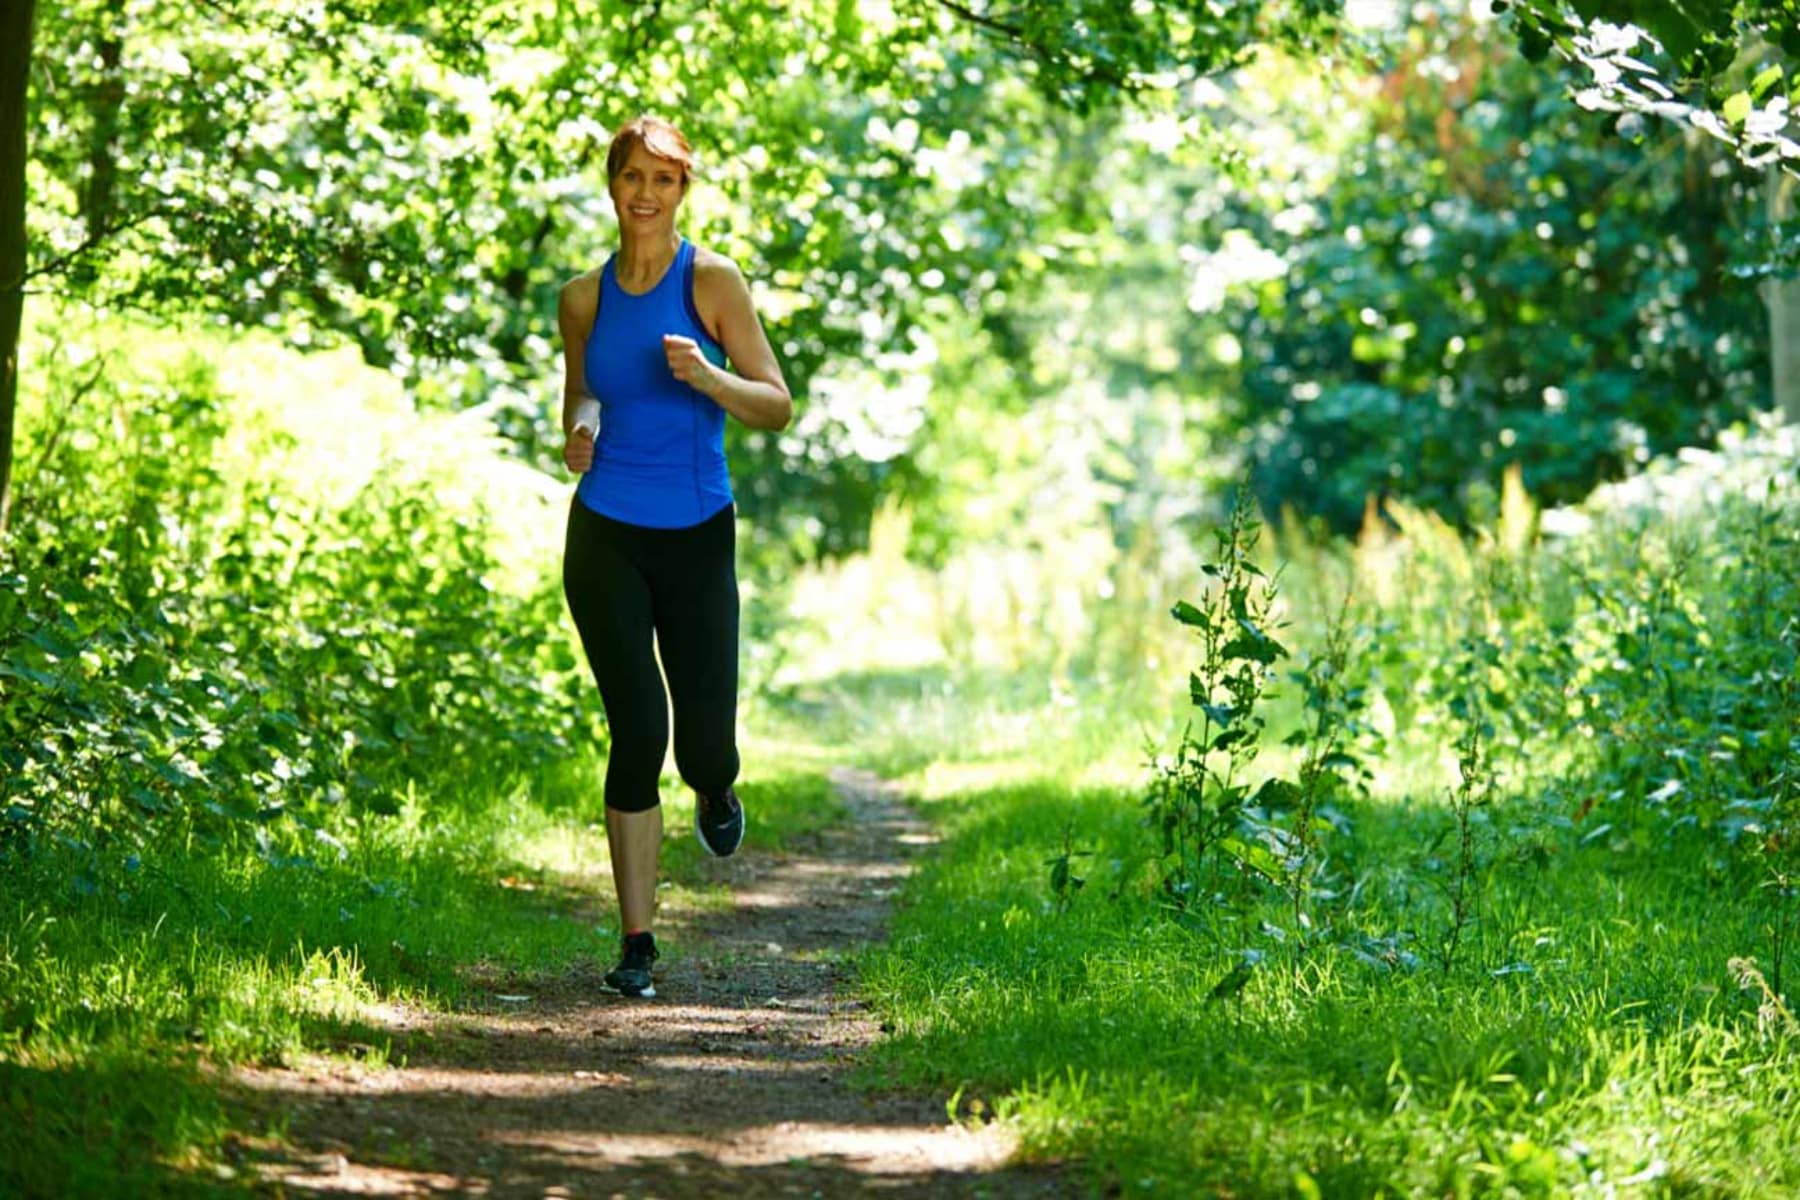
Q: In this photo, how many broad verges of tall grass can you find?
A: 2